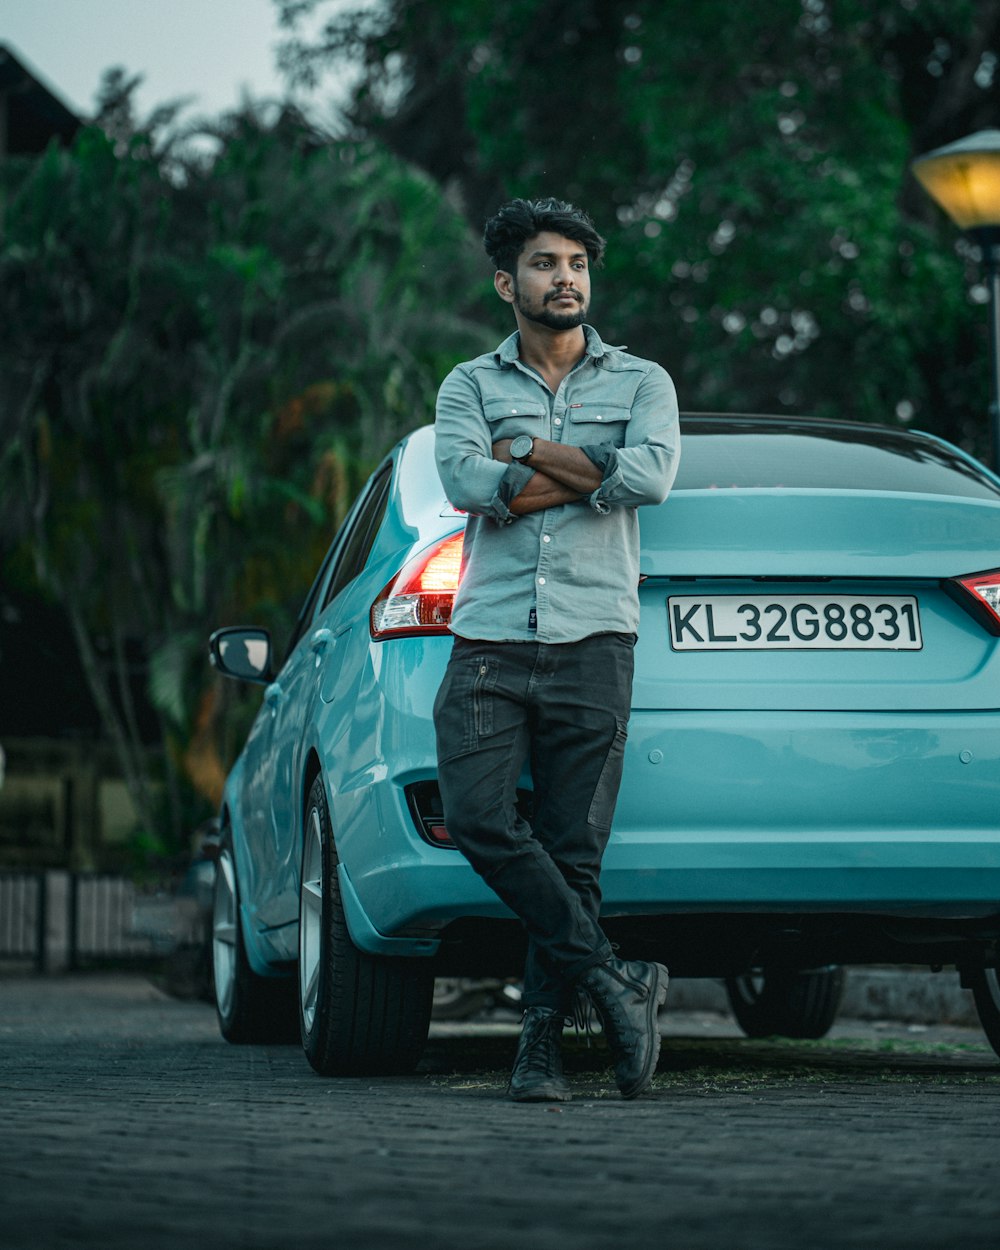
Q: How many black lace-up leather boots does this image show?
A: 2